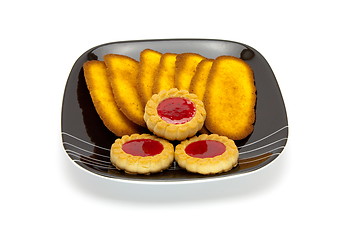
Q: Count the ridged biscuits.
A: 3